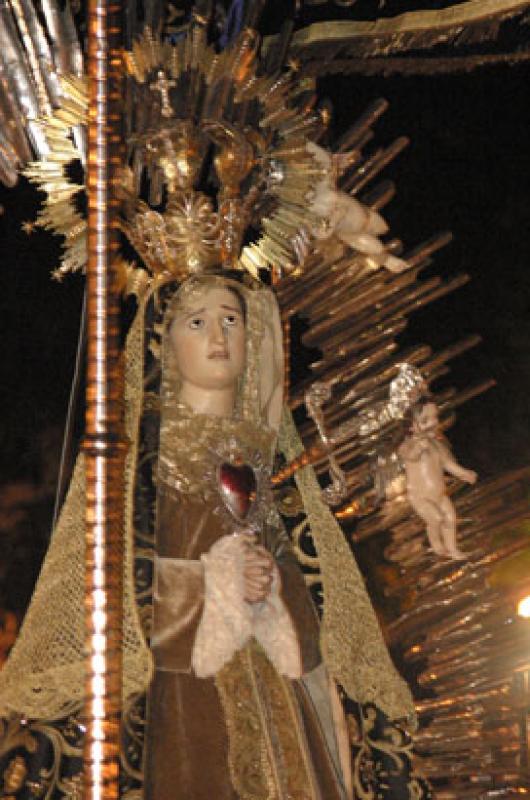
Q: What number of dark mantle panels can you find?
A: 2